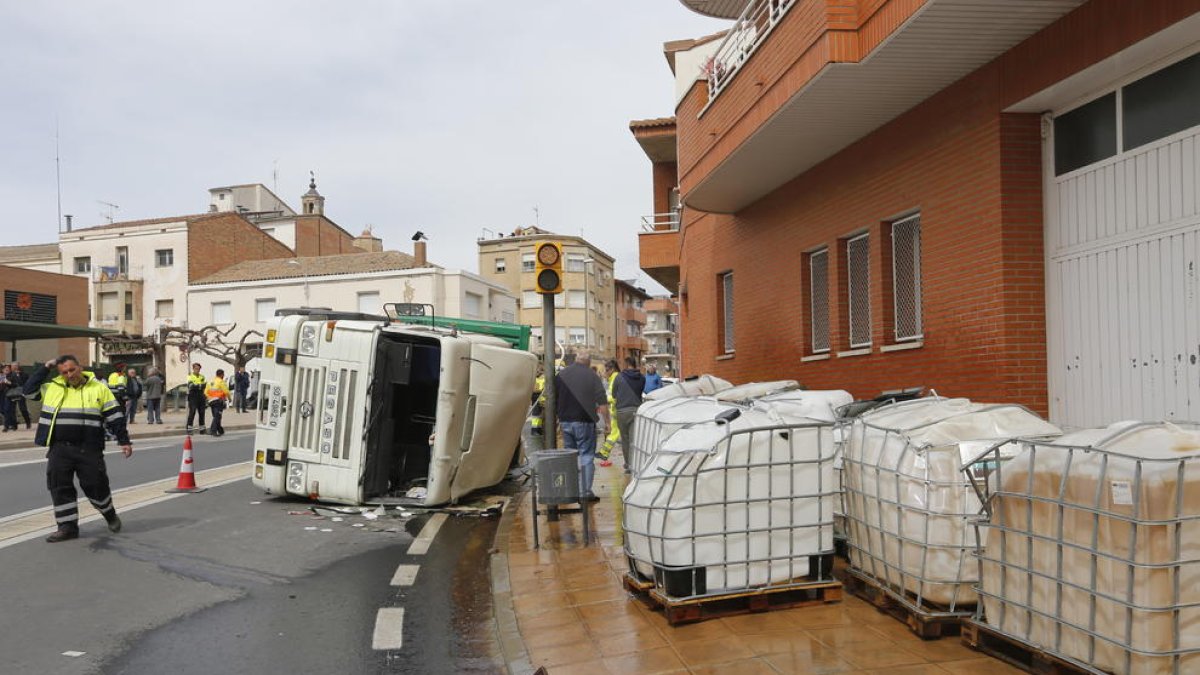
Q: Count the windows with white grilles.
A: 4